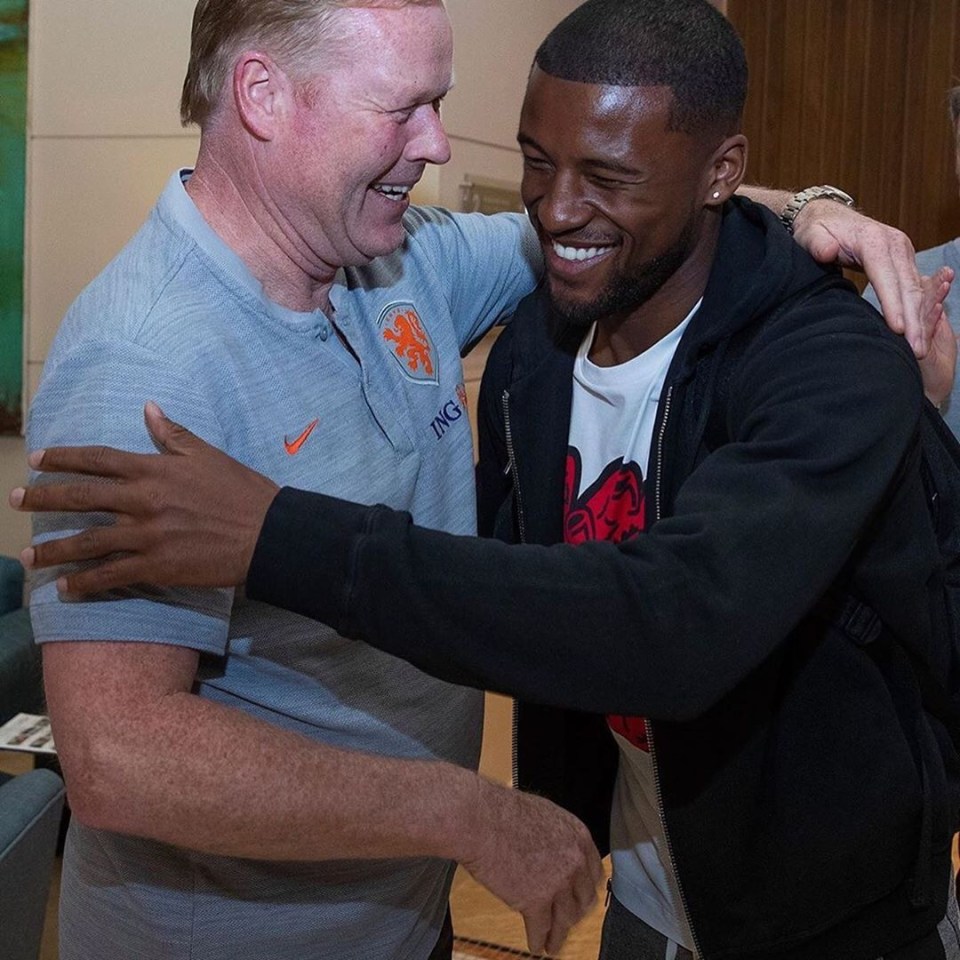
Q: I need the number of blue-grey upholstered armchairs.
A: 2